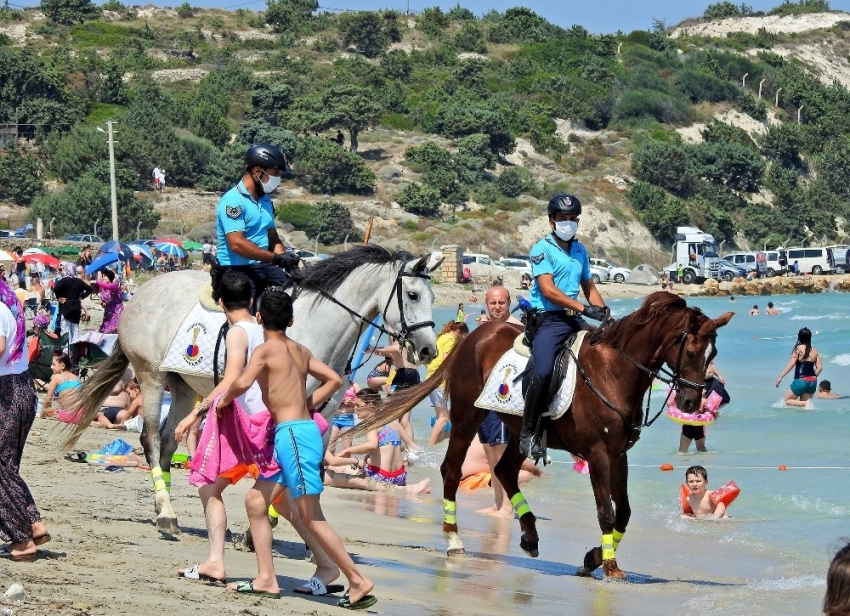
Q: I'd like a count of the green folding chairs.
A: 2